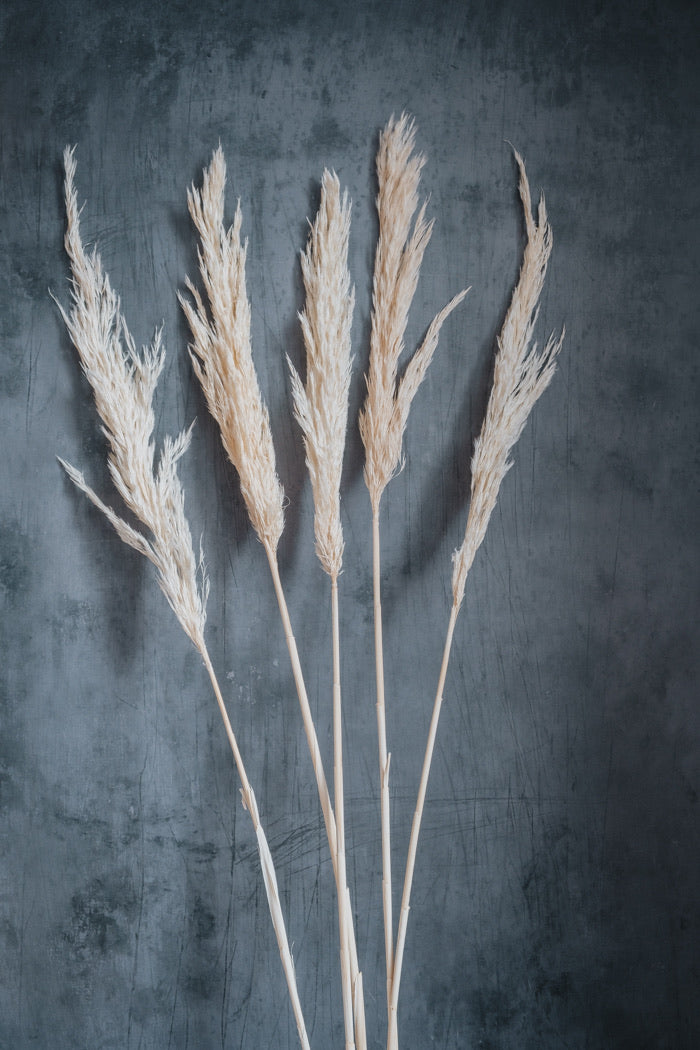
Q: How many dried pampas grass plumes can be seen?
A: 5